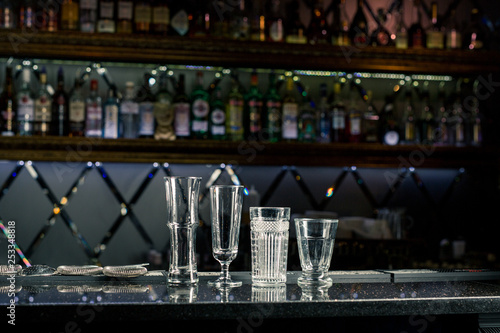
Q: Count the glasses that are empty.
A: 4